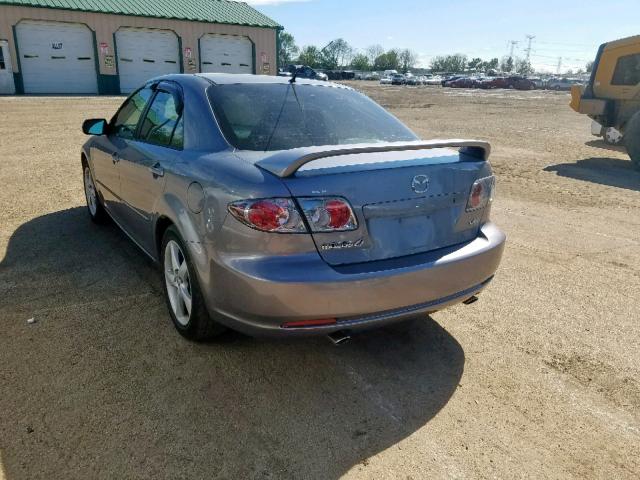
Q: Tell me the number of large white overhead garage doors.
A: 3